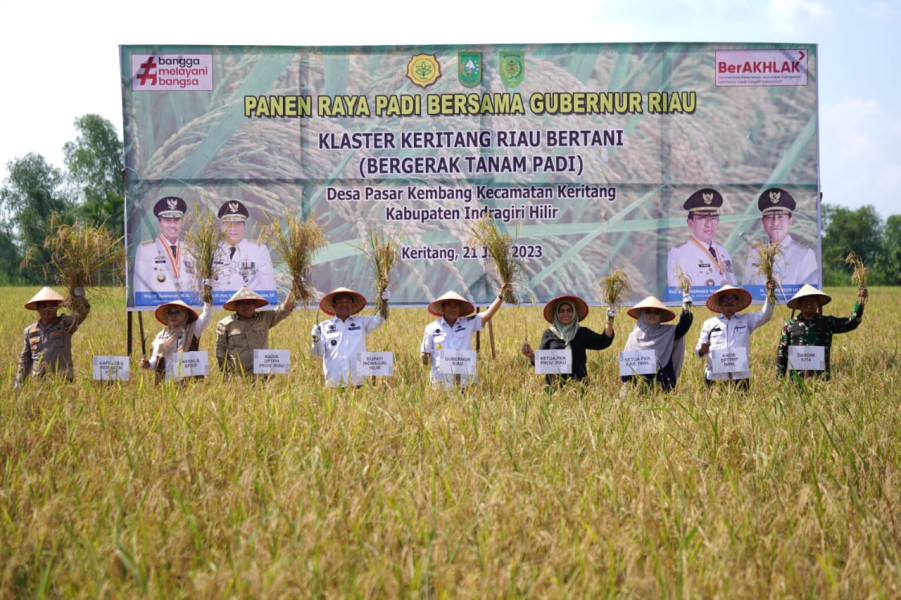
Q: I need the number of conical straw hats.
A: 9